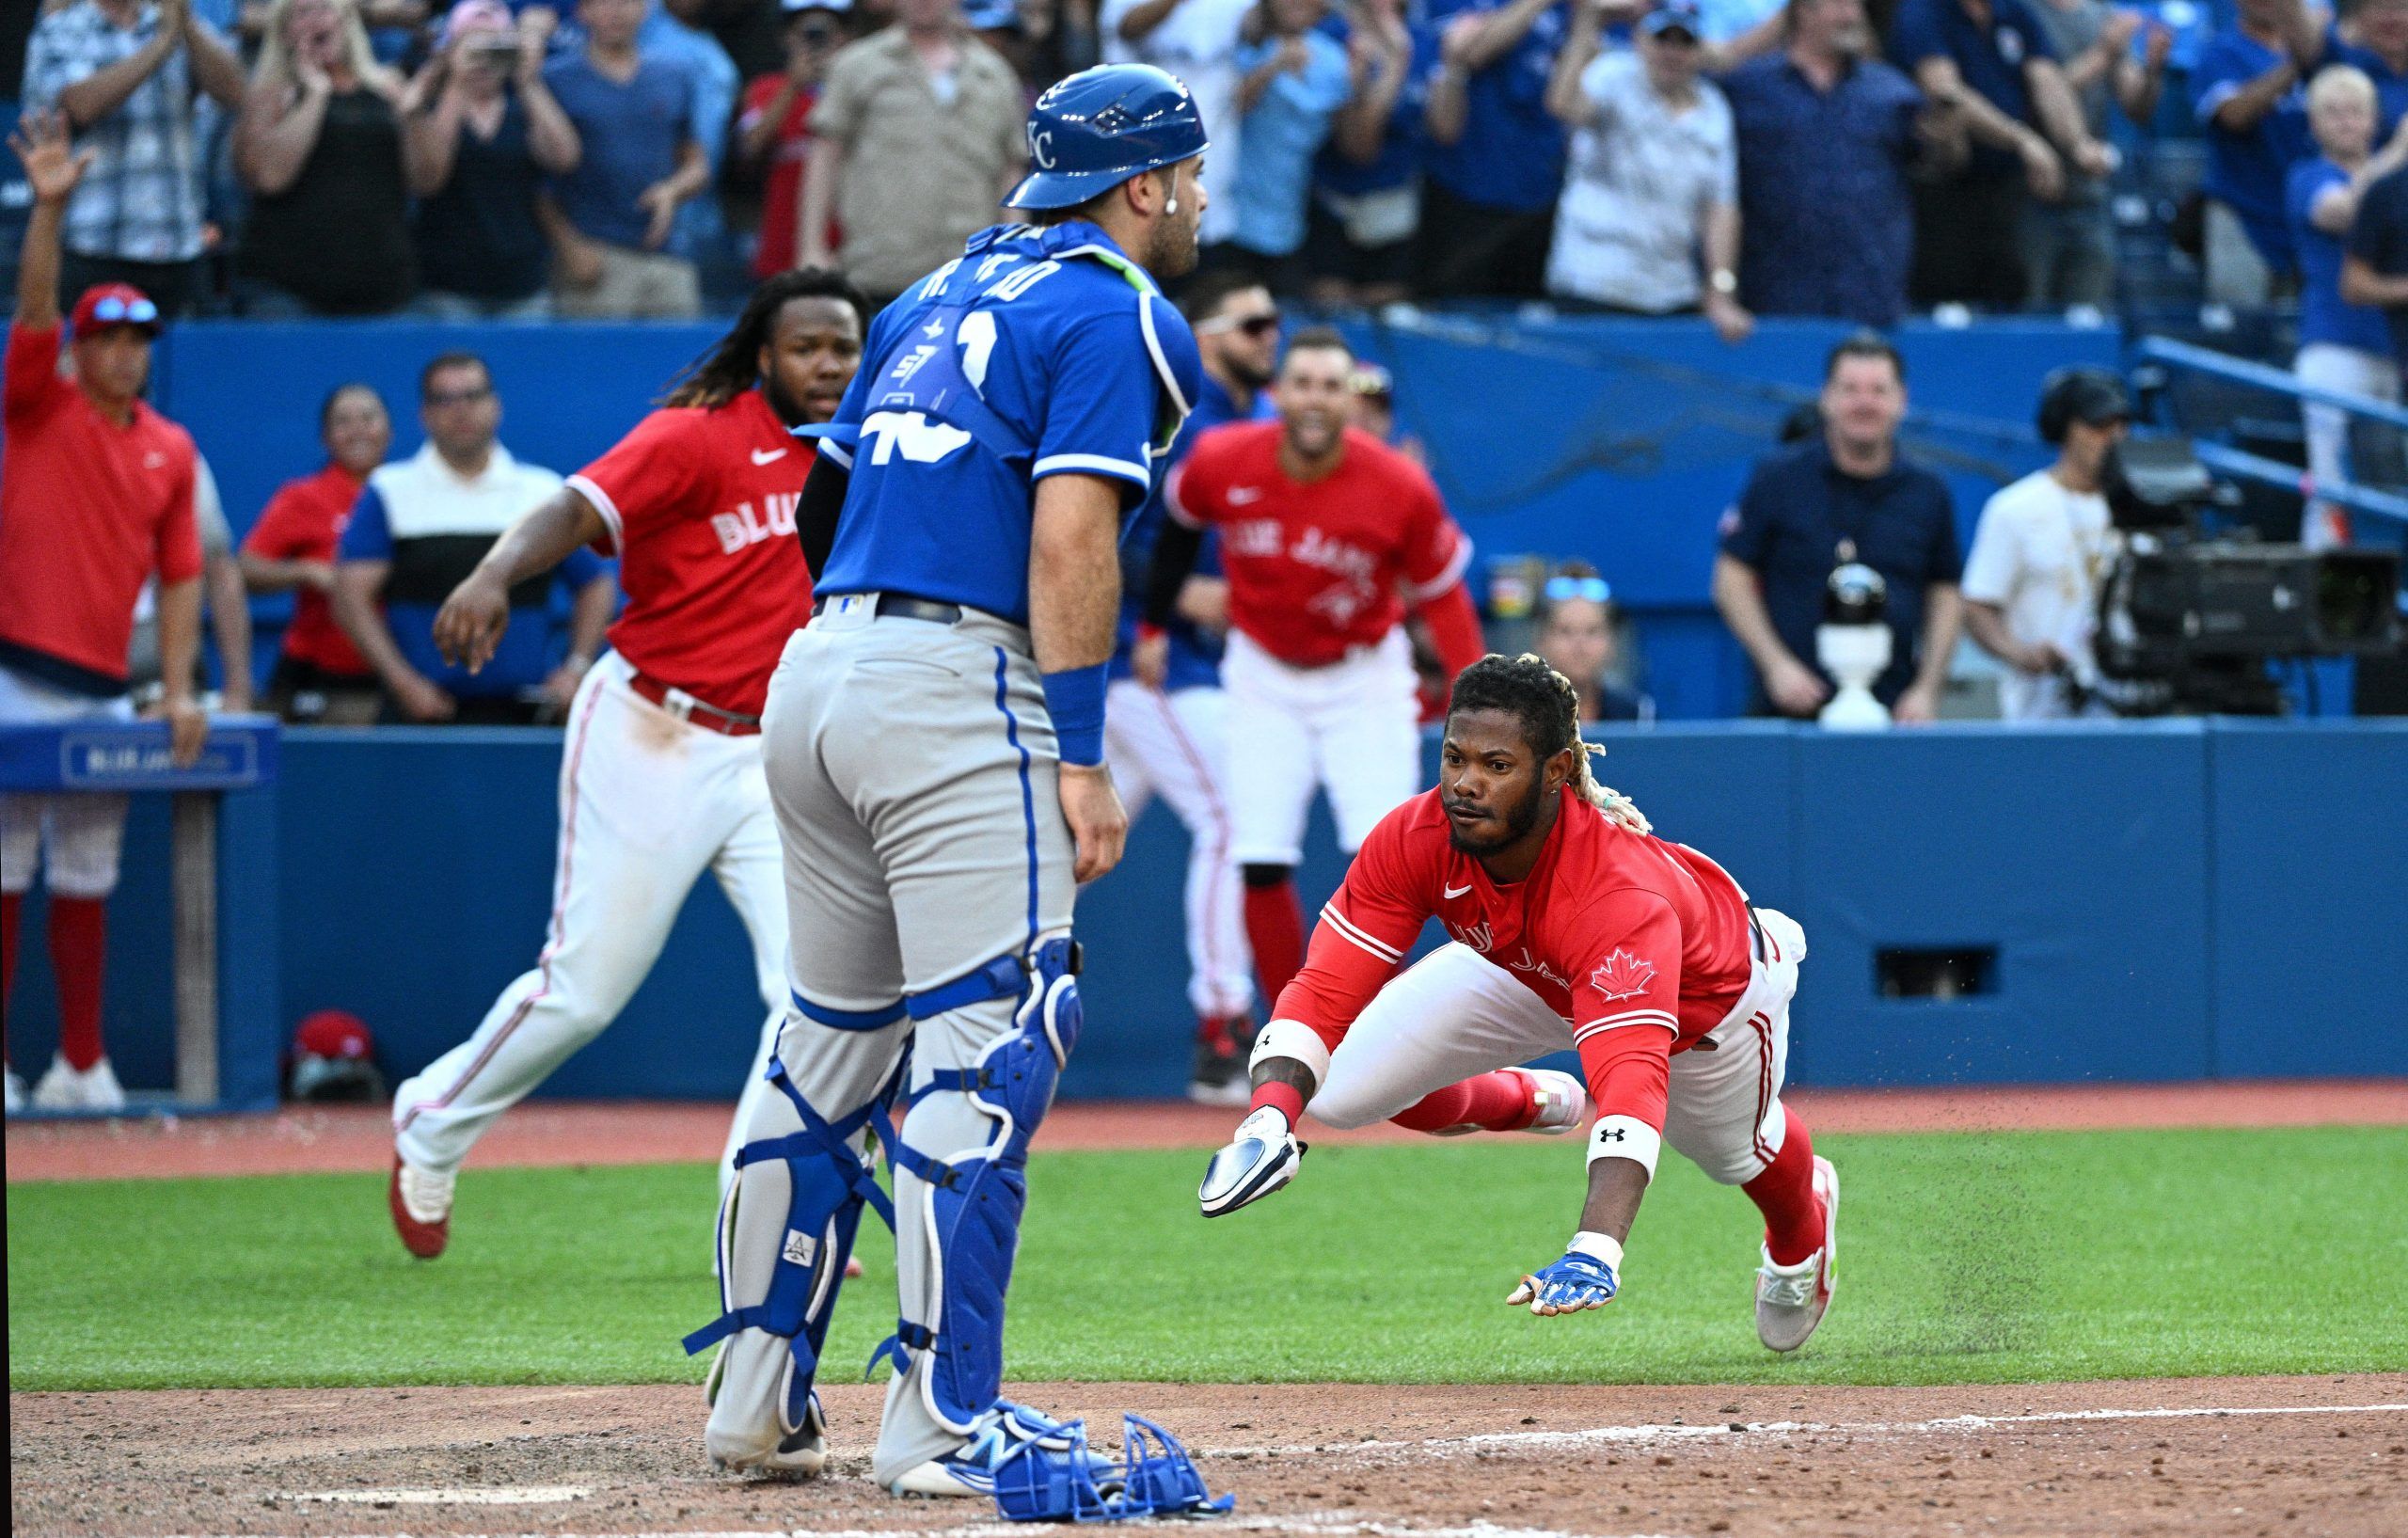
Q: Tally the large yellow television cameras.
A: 0